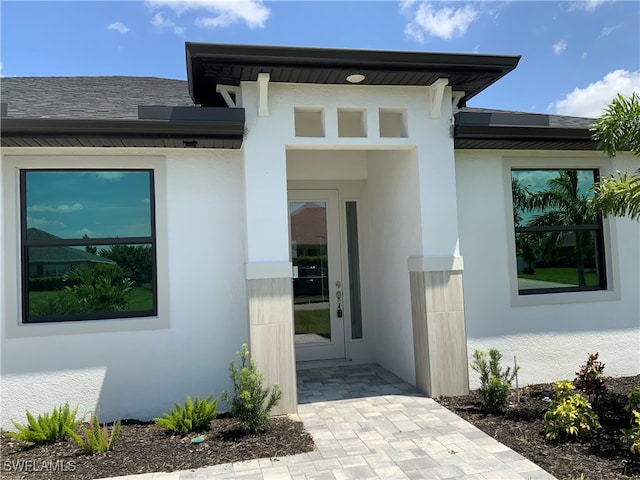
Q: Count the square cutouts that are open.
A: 3